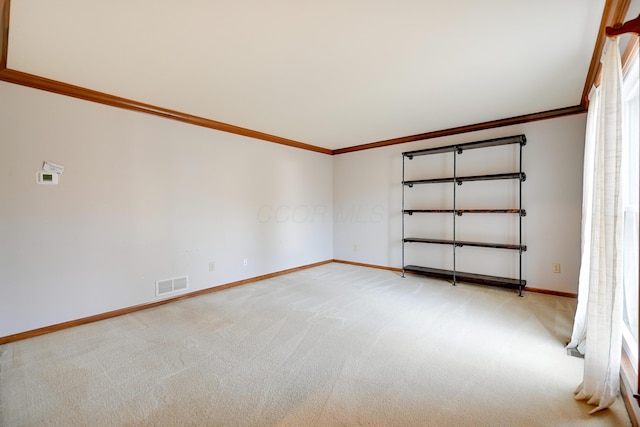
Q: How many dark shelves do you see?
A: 5